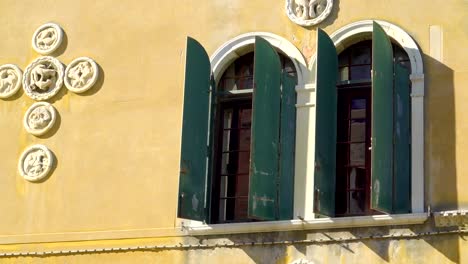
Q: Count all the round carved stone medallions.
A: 7